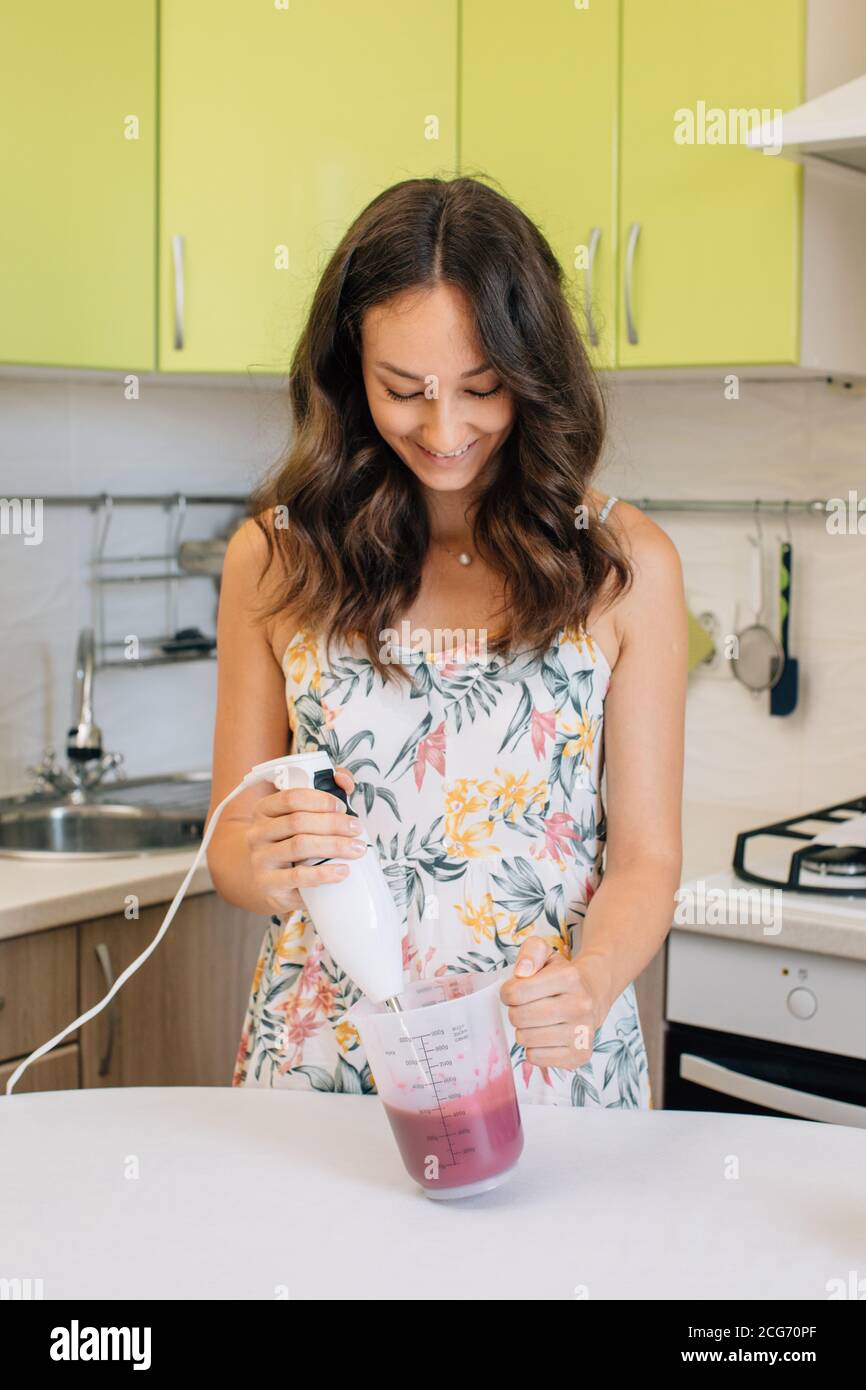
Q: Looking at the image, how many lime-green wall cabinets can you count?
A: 4